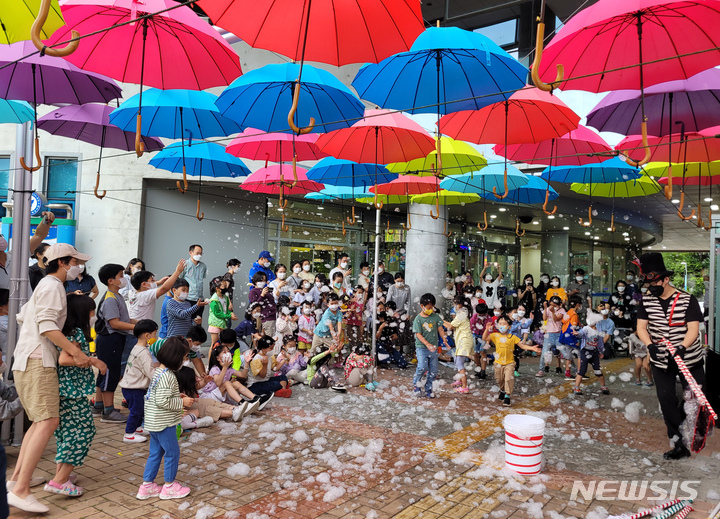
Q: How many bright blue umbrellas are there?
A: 7